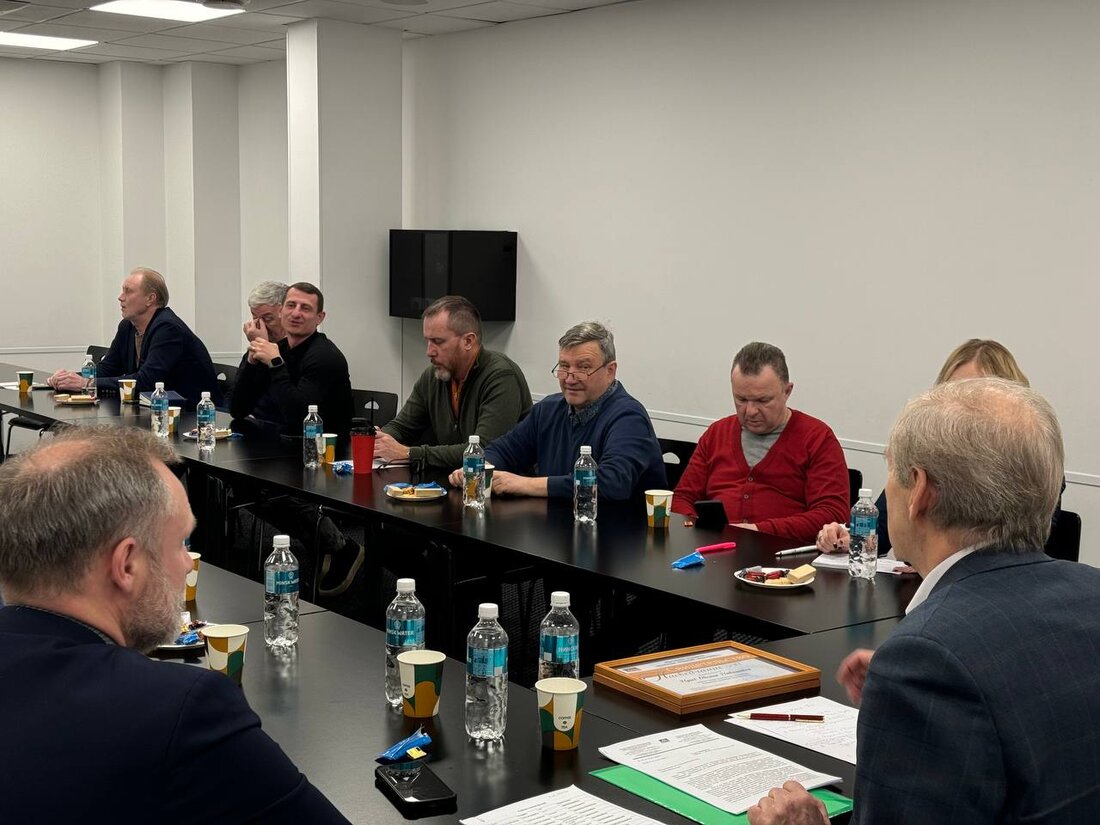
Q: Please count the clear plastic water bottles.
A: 11